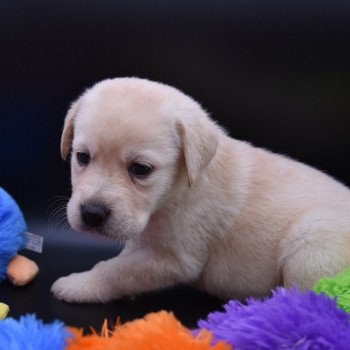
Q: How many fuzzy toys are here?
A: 5